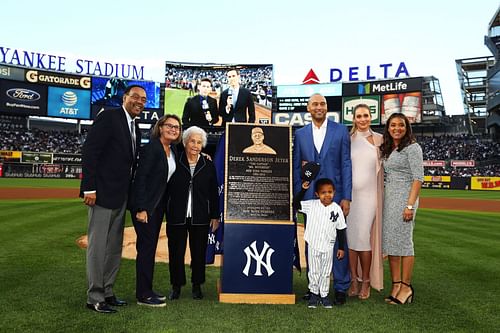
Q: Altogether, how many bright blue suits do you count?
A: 1